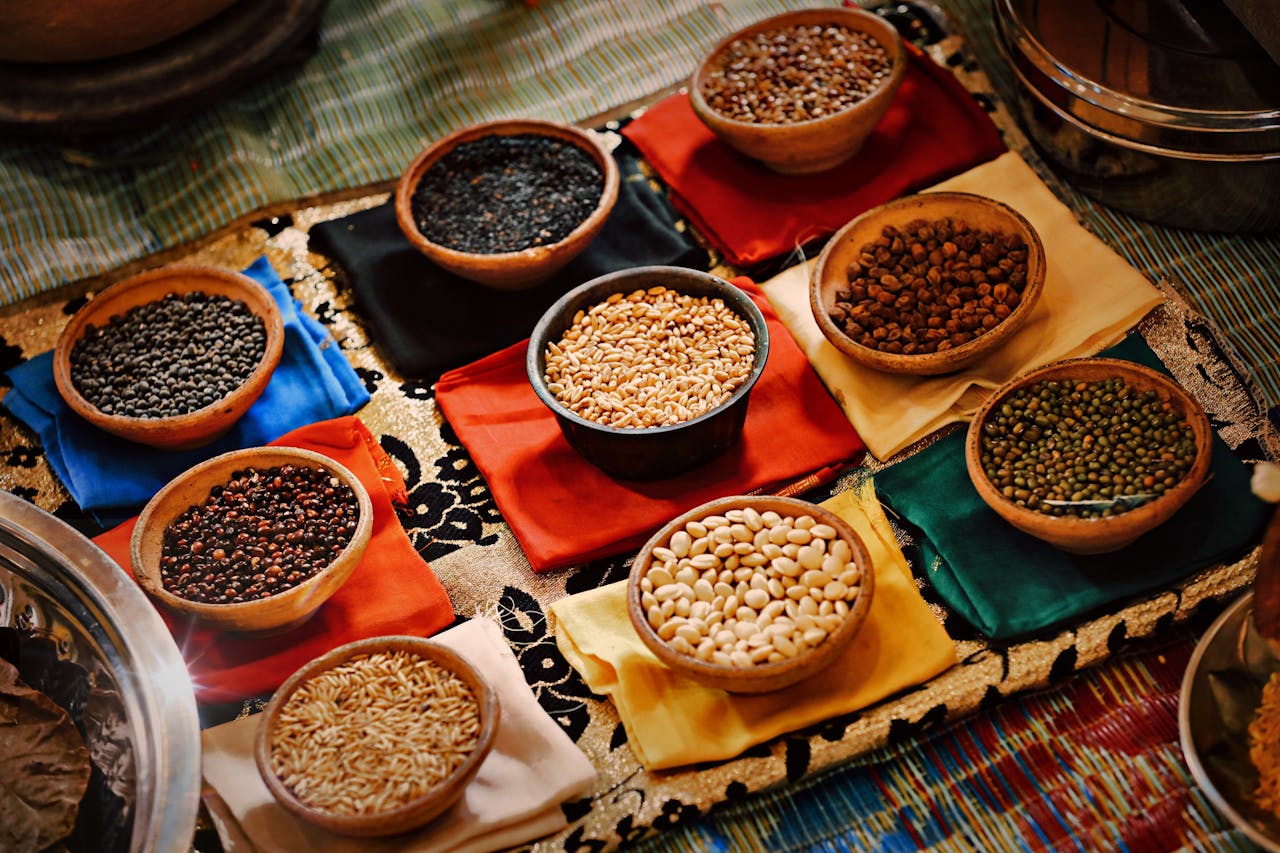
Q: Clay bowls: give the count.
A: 8